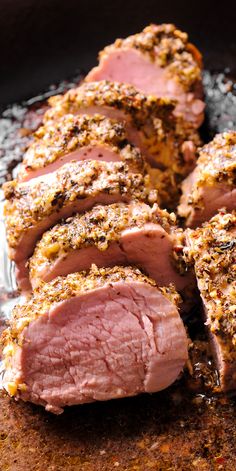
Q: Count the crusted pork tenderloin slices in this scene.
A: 8